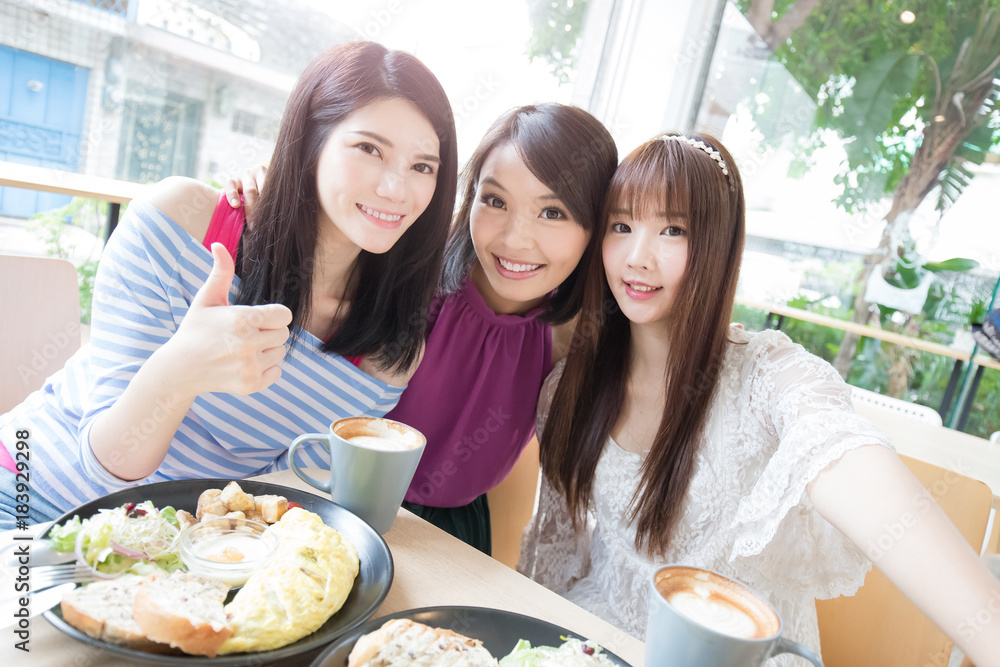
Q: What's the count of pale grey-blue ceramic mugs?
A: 2